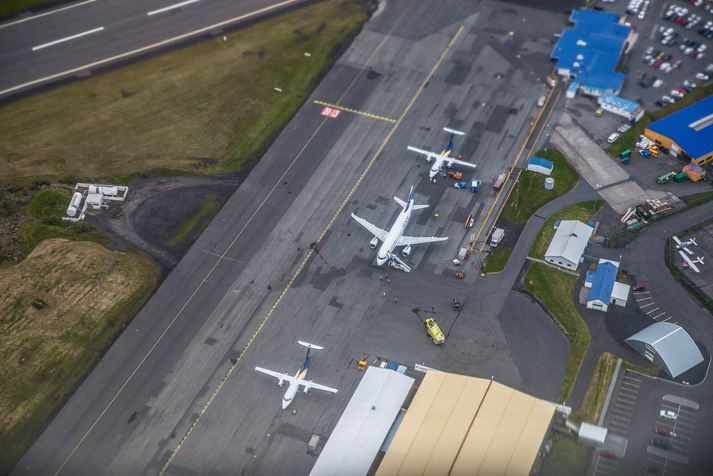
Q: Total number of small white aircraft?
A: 2